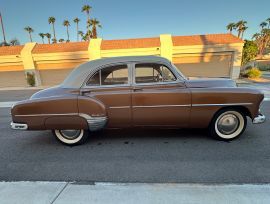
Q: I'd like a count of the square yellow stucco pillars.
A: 3